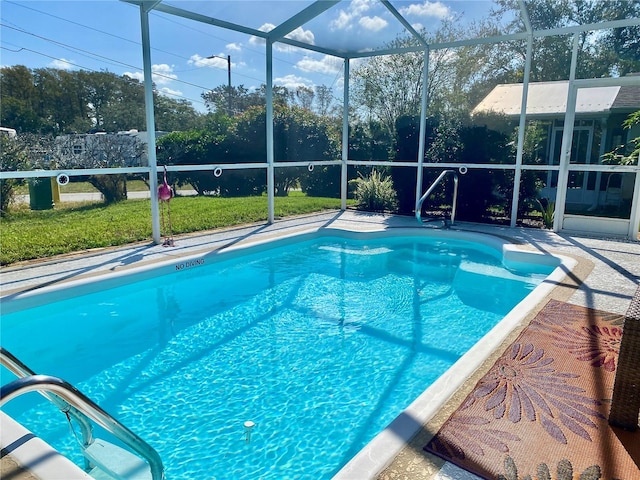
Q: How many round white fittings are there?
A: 4